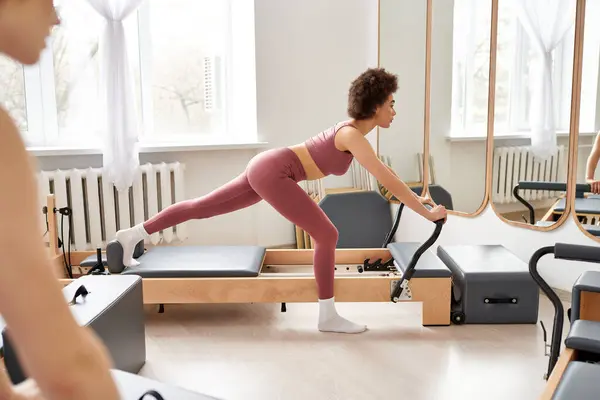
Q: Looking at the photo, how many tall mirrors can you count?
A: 4